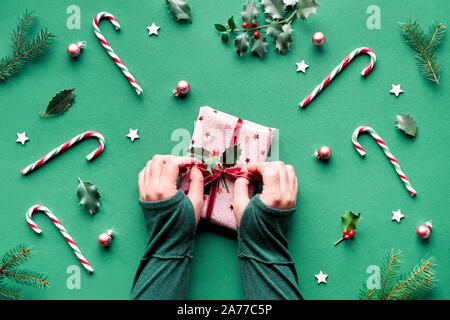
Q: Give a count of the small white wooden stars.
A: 7